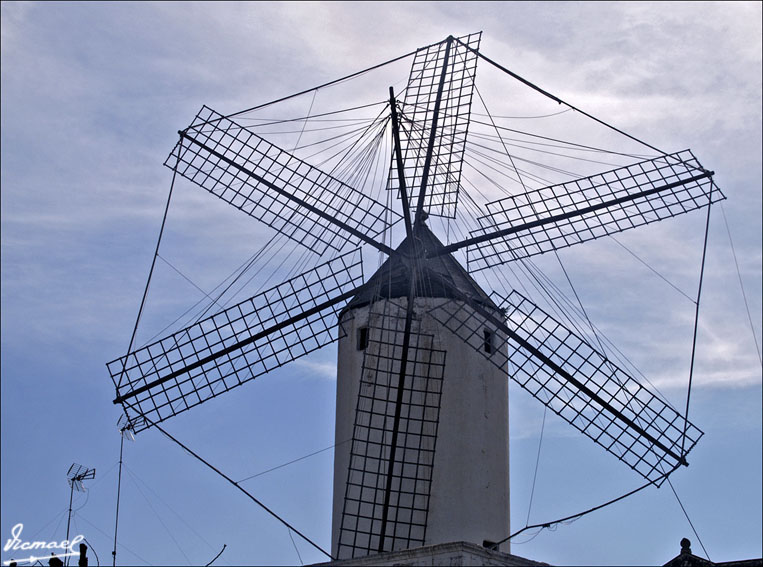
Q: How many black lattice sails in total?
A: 6